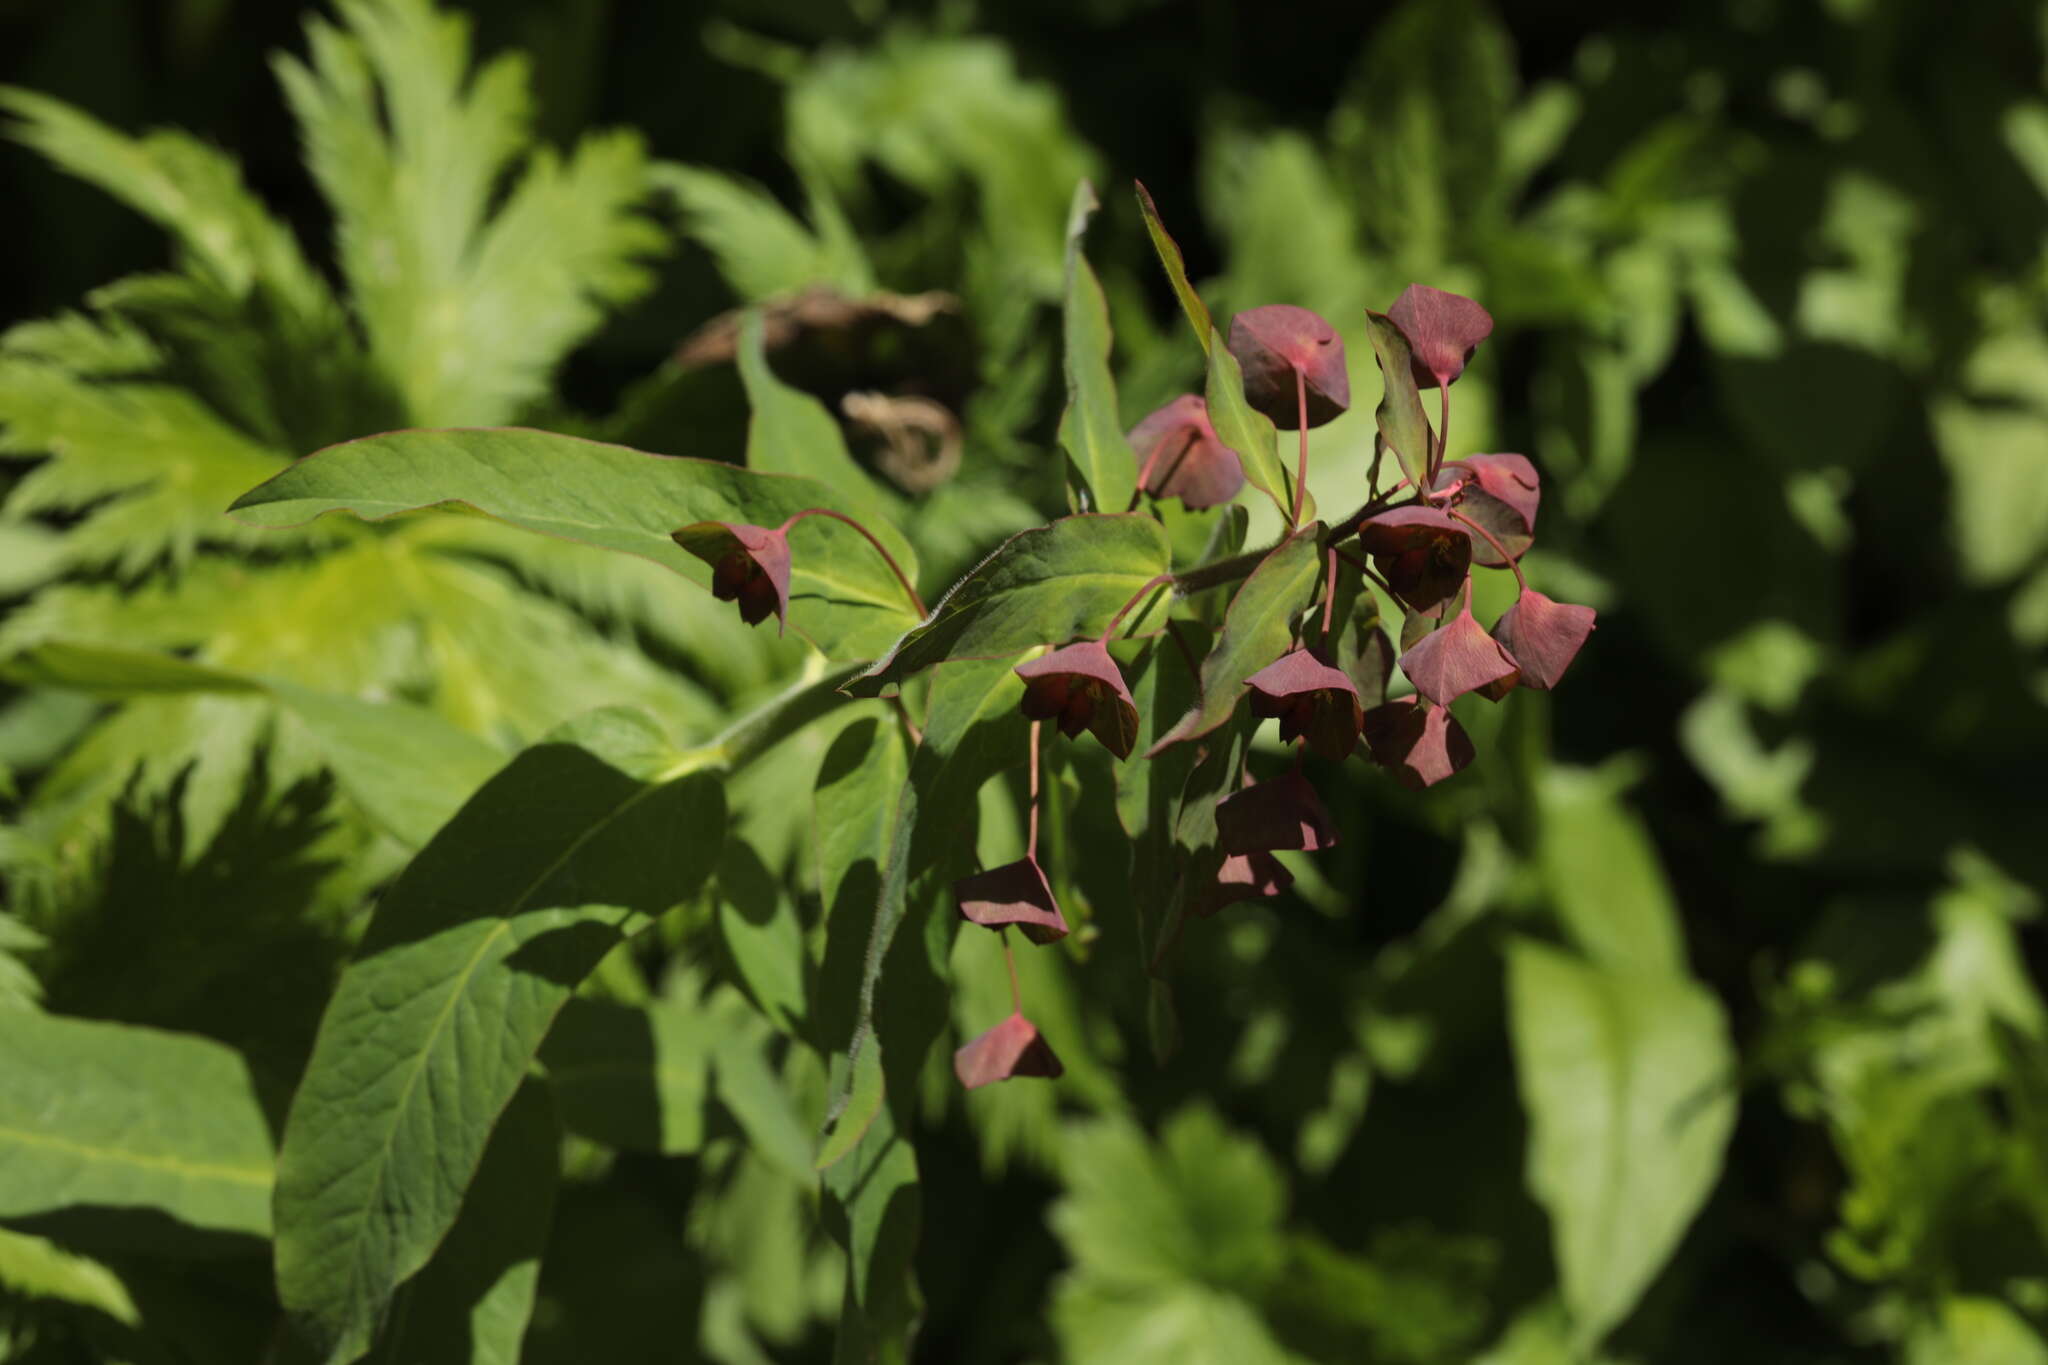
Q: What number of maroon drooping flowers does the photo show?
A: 15